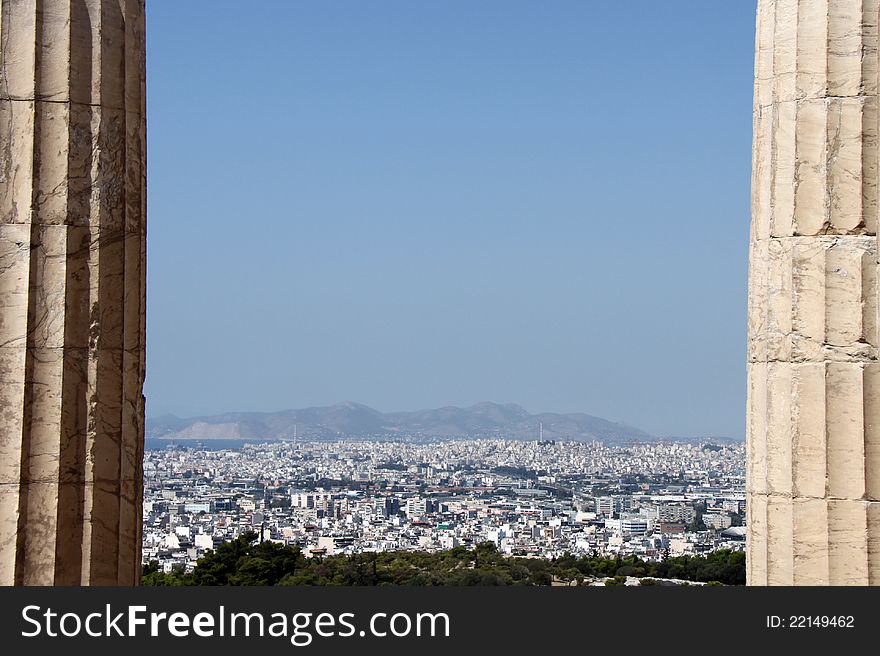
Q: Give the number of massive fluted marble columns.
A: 2